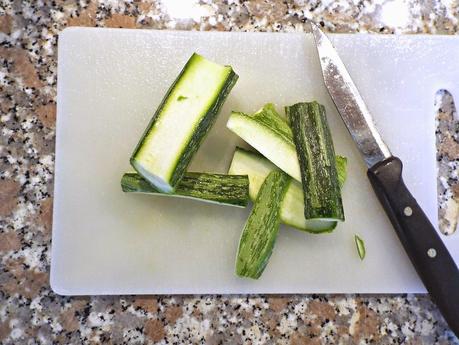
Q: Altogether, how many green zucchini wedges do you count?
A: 6